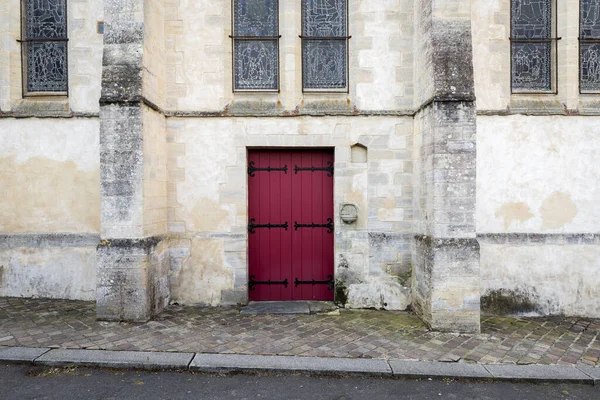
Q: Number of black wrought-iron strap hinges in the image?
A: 6